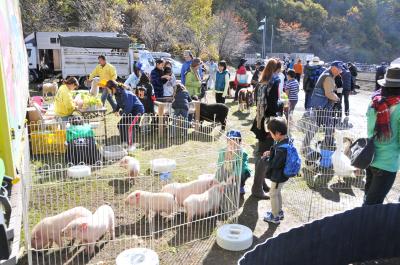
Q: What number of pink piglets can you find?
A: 6